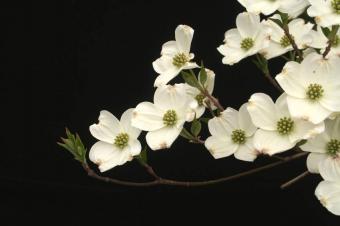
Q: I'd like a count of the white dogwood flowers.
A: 14